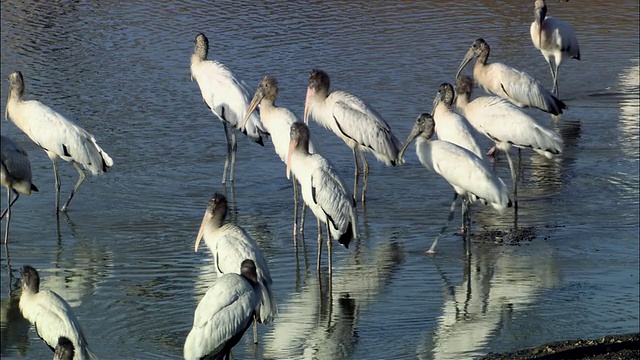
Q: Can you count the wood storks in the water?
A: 15